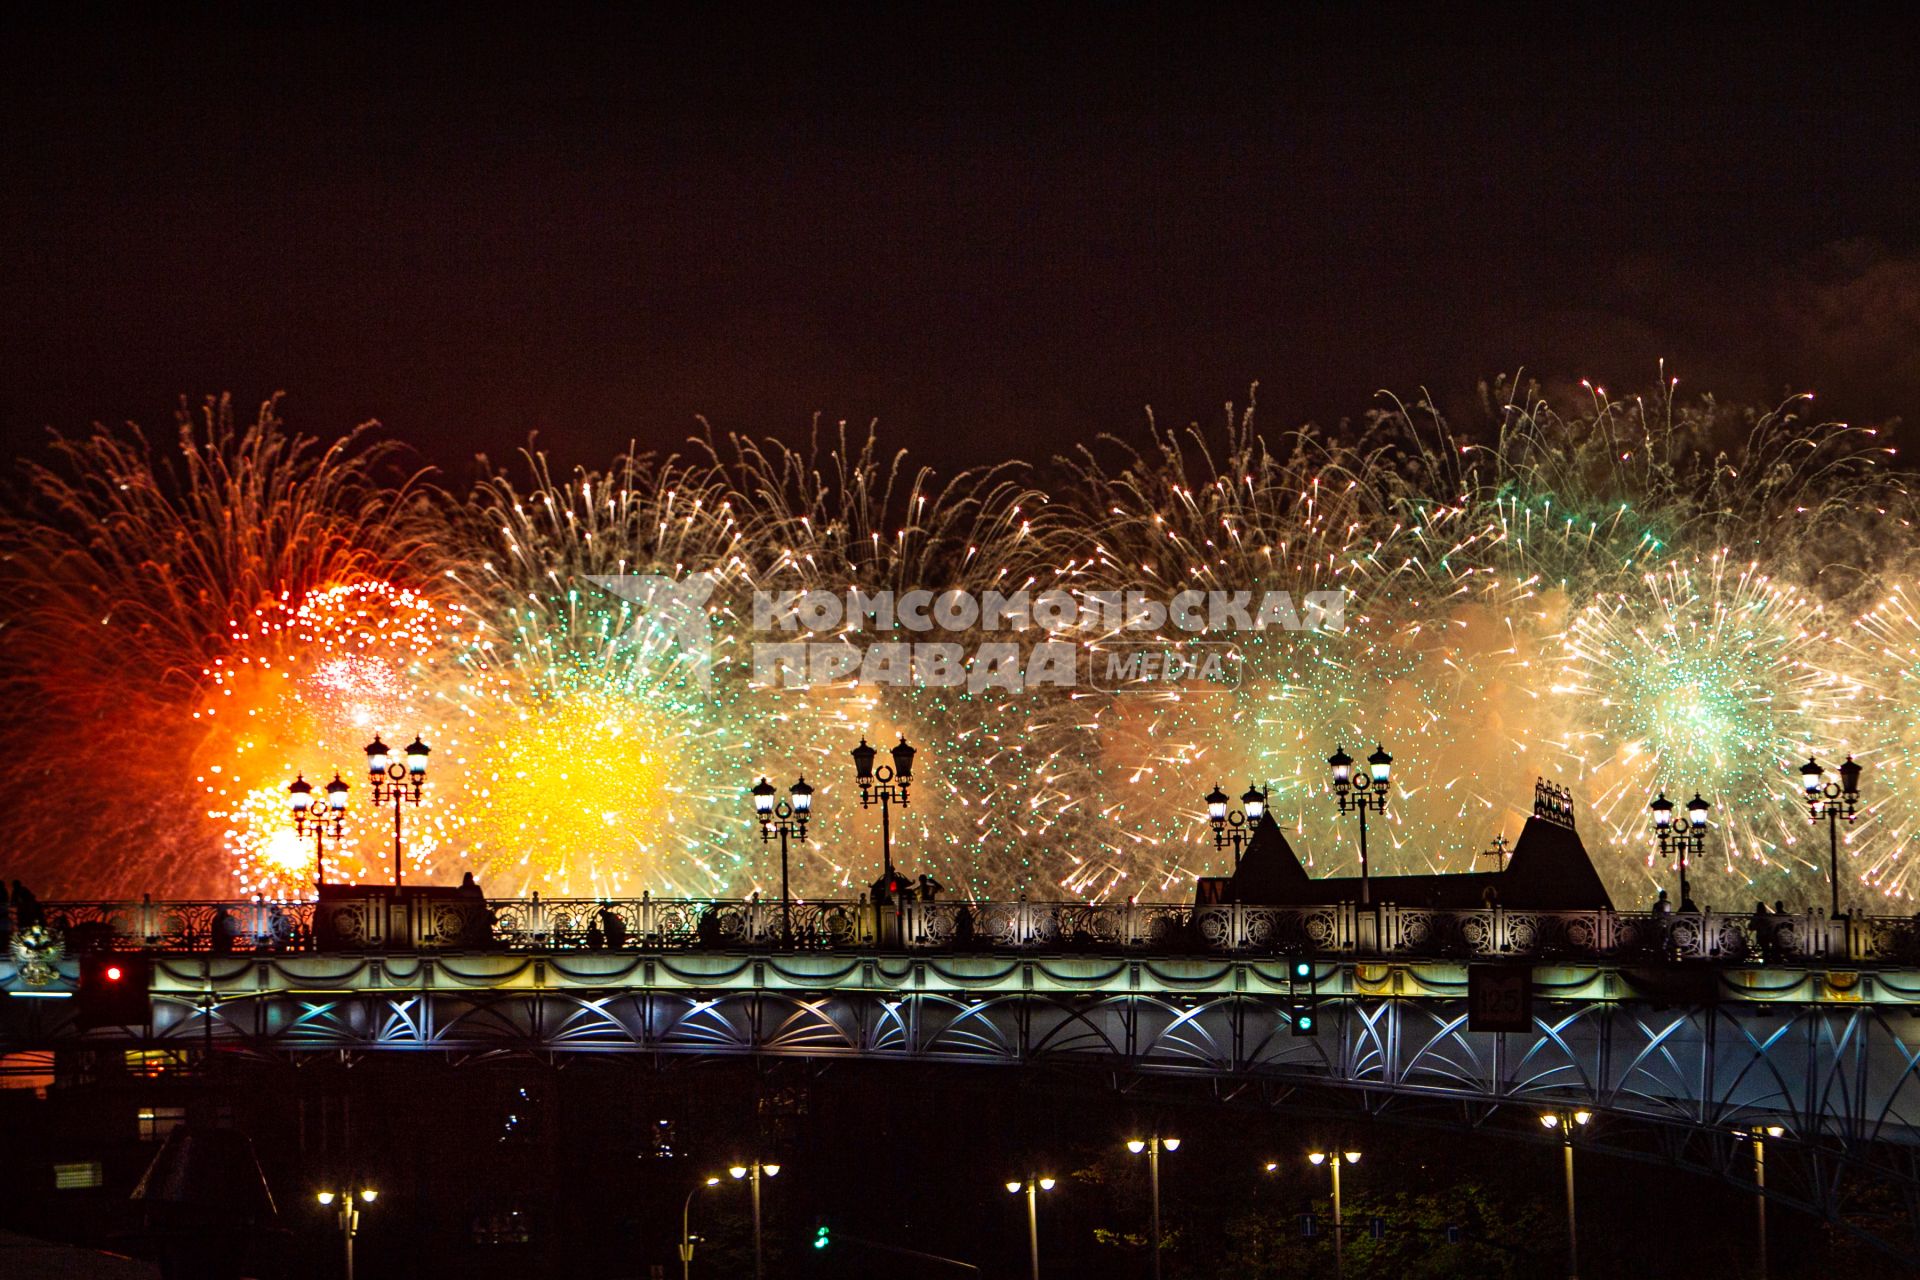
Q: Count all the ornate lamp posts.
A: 8